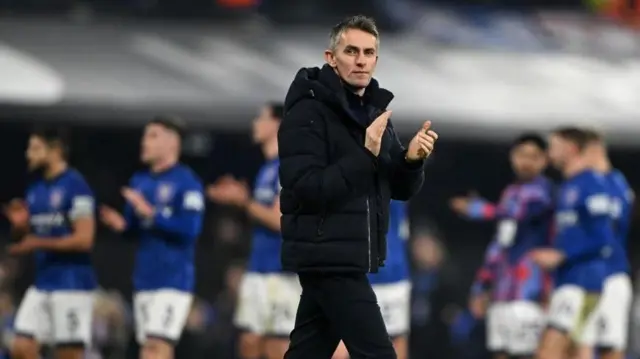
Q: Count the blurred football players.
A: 7